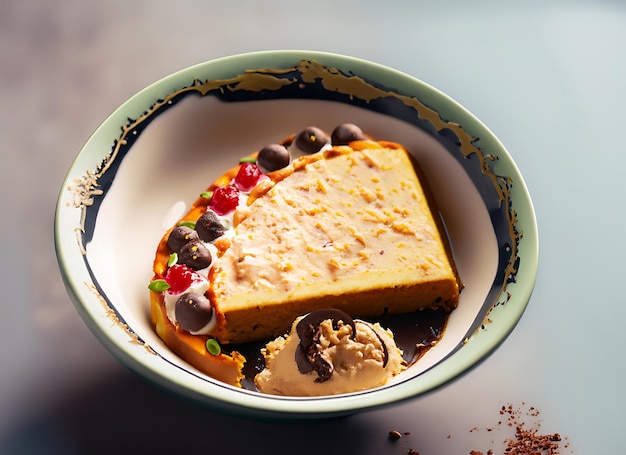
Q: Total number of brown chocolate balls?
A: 7